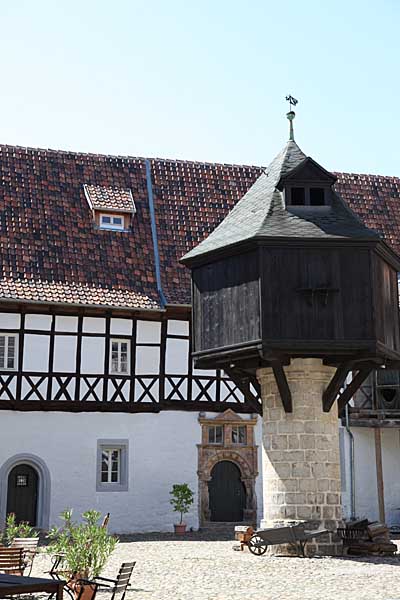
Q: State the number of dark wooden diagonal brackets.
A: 4